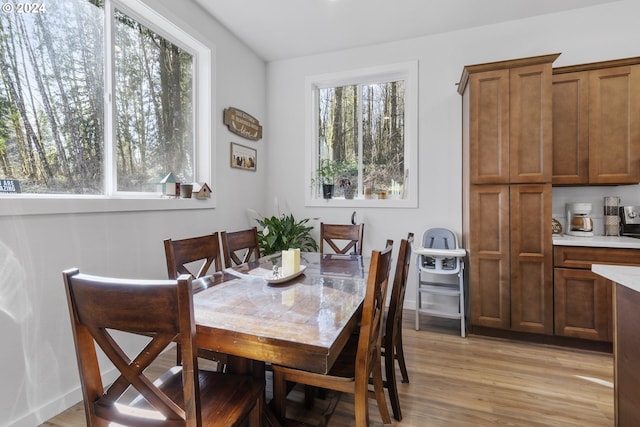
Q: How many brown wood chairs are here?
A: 6